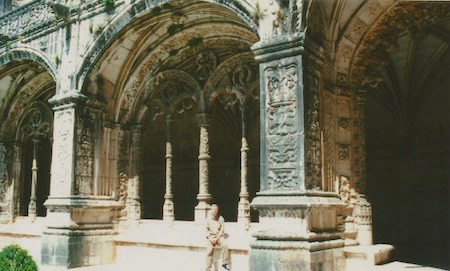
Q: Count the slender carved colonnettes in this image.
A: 4